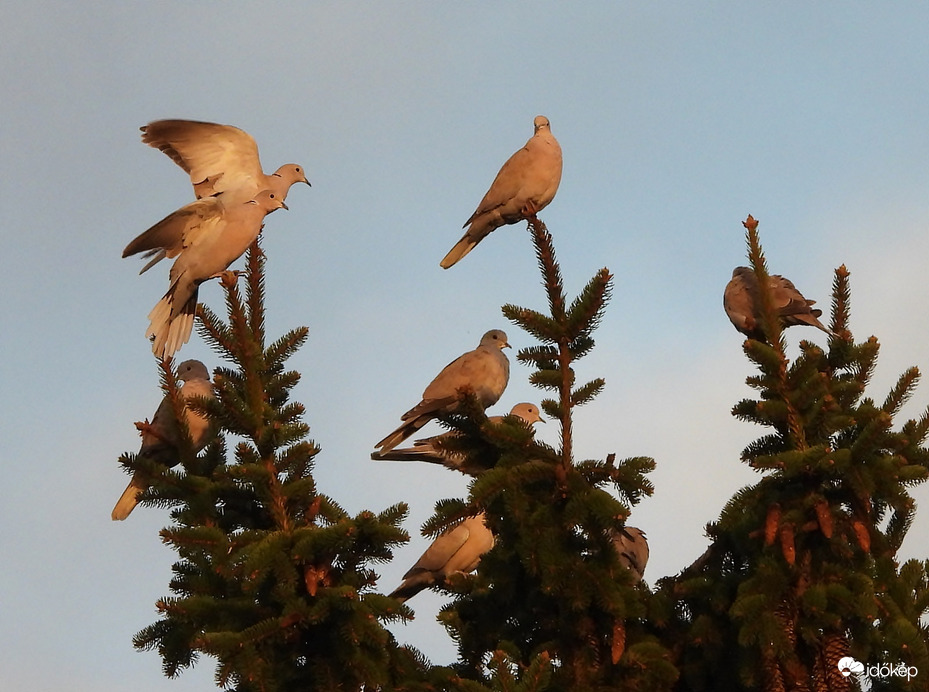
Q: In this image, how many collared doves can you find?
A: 9